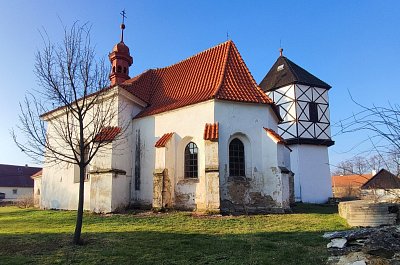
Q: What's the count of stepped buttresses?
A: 4